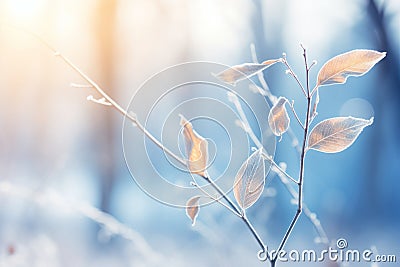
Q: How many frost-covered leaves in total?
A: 7